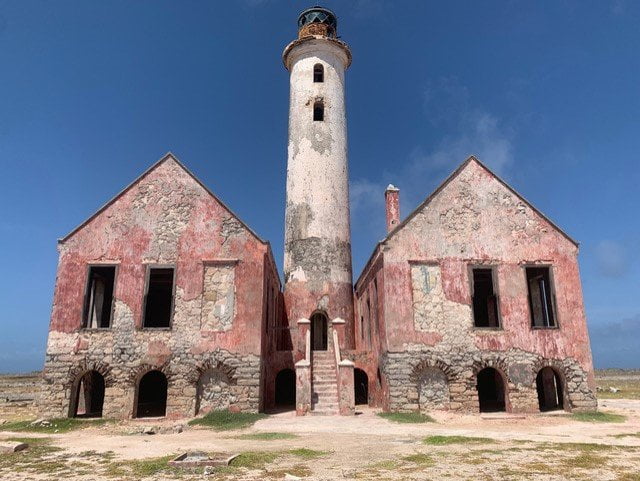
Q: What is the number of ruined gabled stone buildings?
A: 2